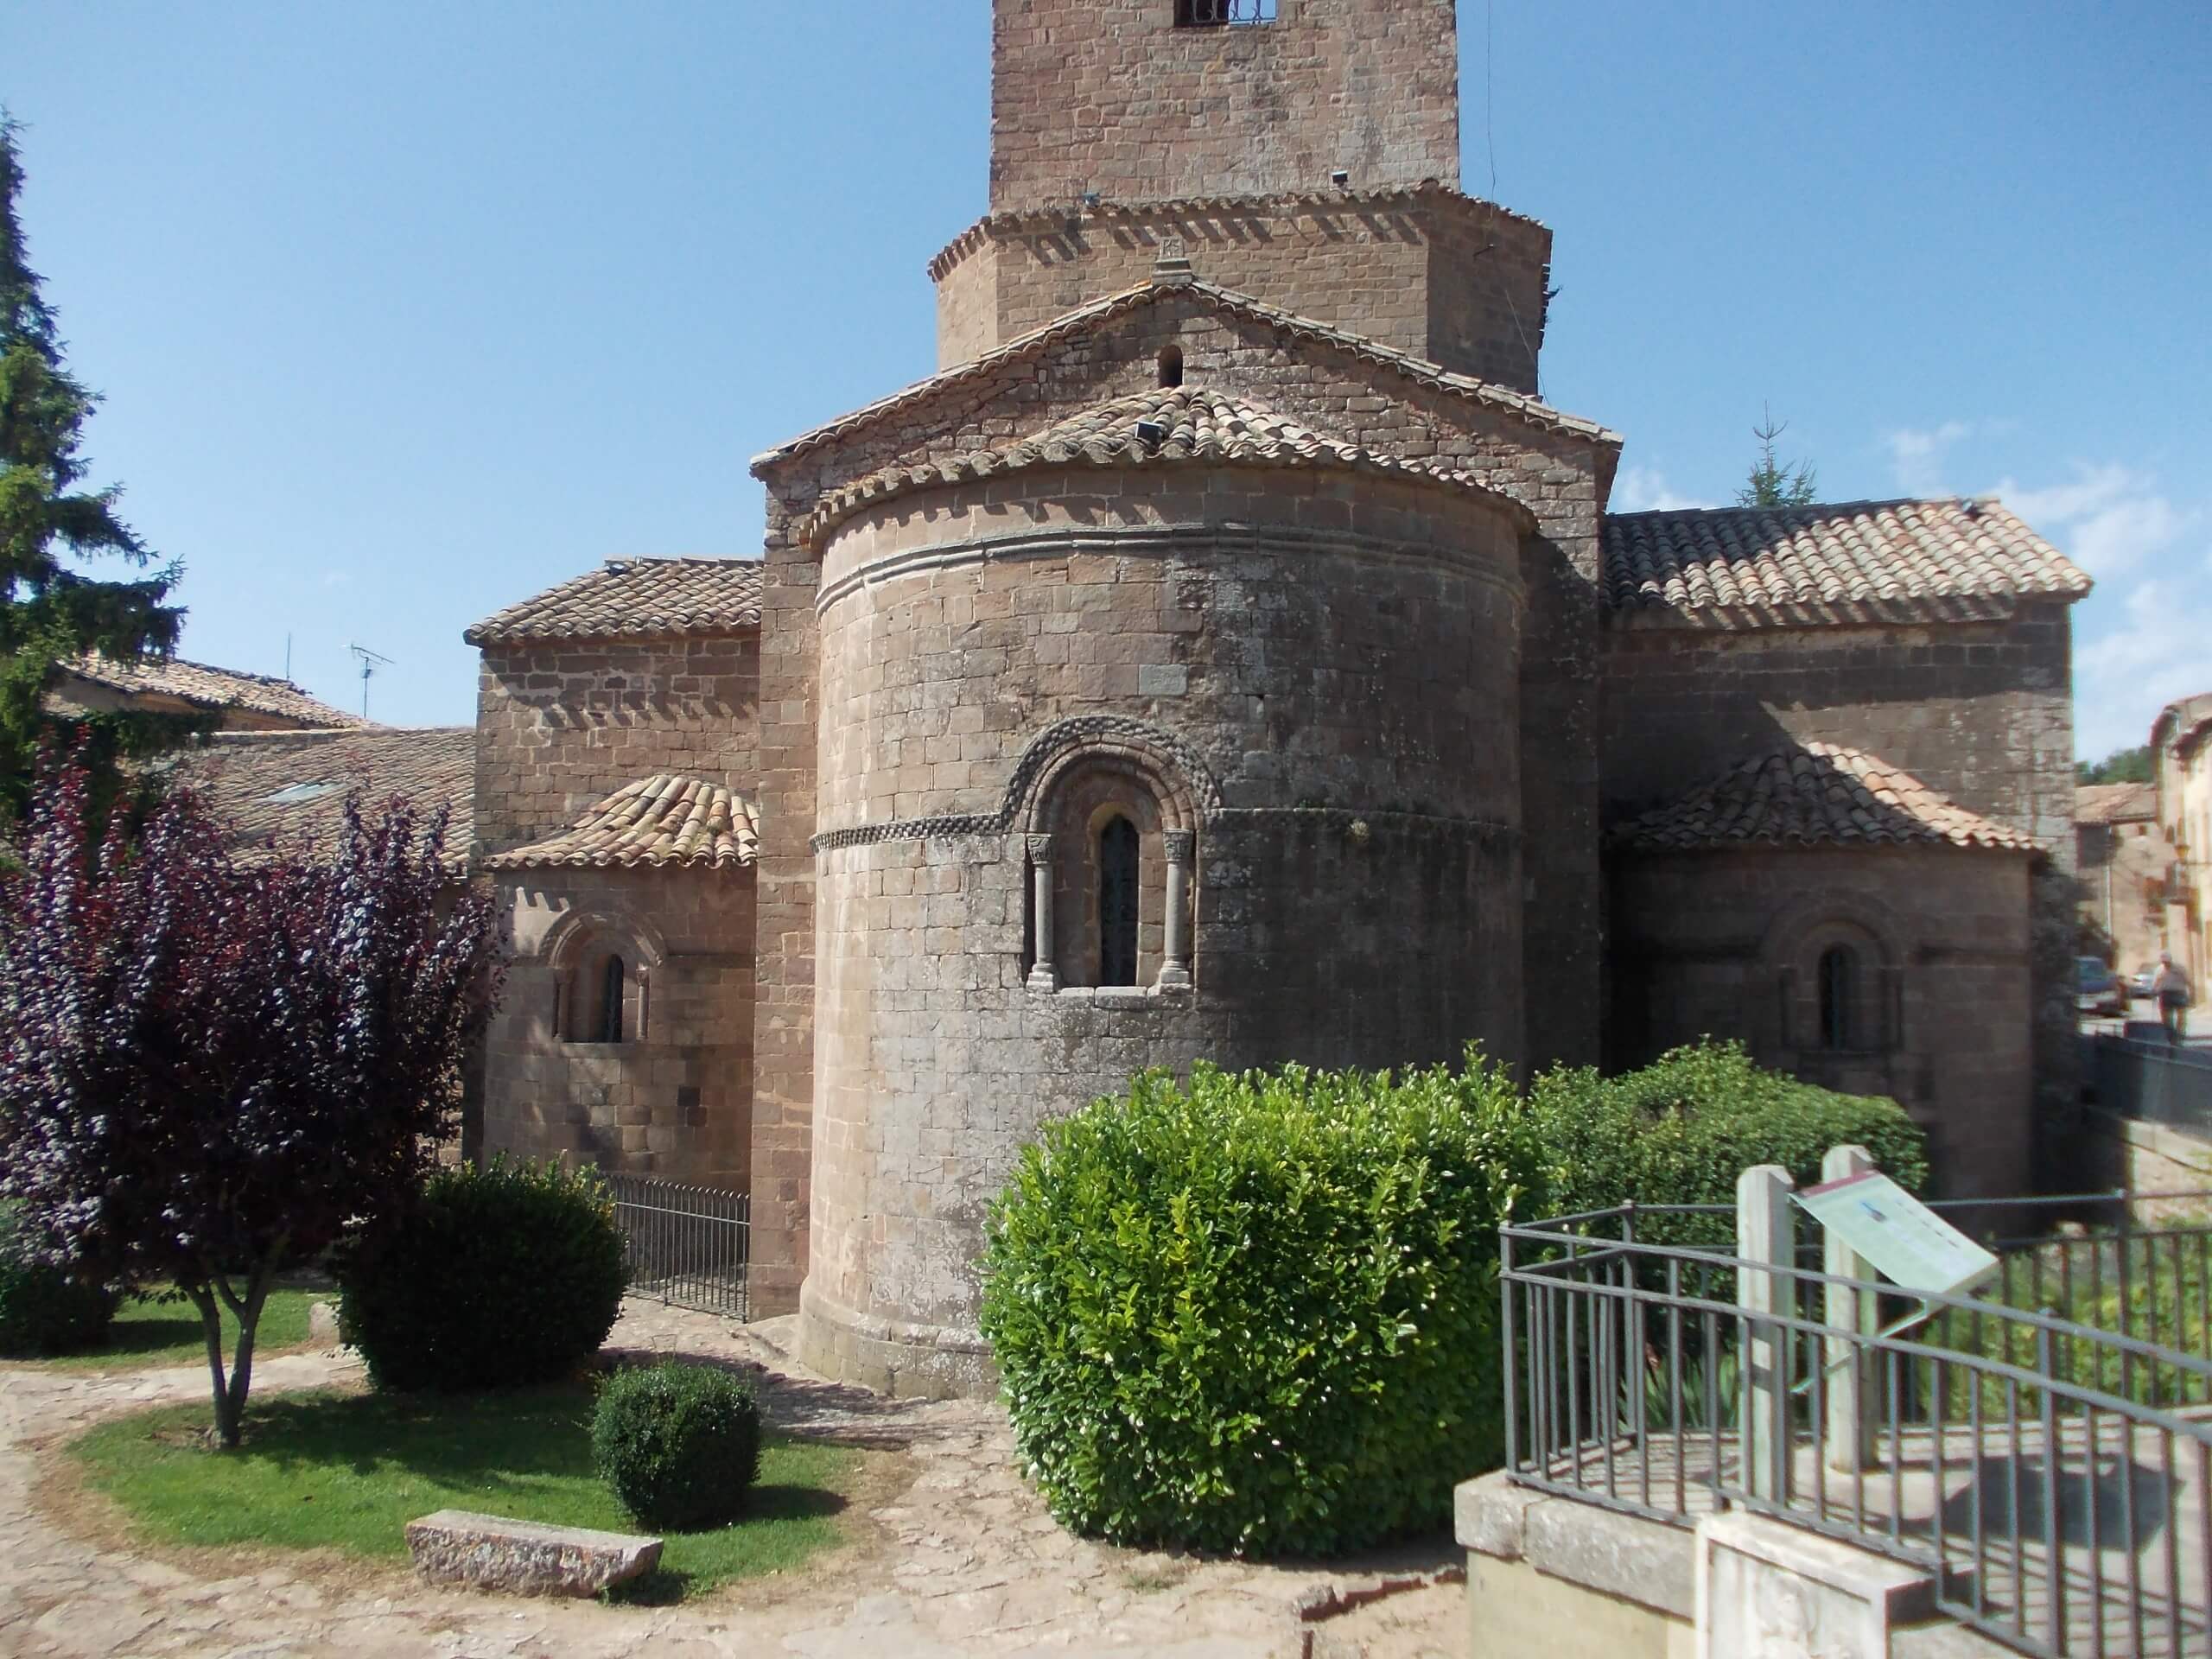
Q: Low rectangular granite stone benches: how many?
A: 1